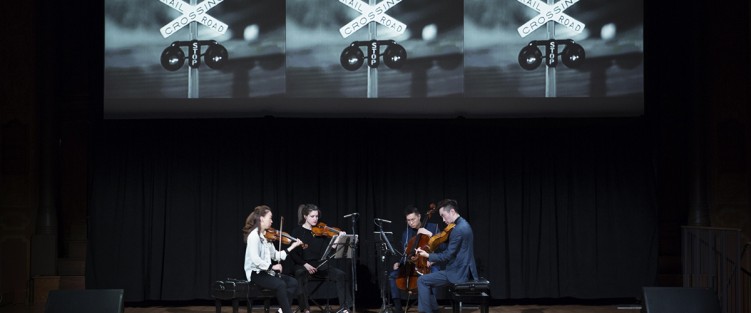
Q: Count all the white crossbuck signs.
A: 3